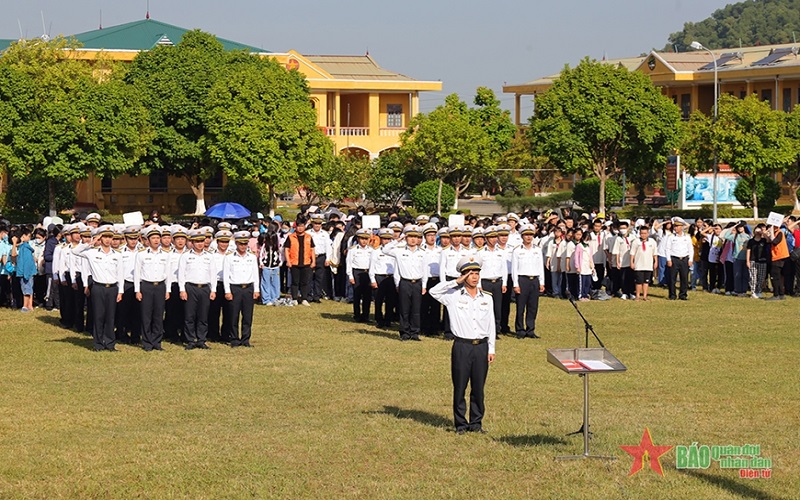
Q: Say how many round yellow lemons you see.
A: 0